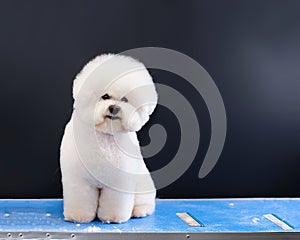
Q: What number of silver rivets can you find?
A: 5